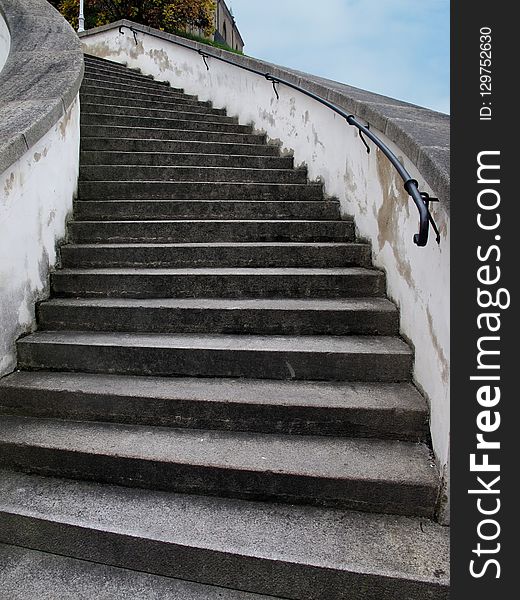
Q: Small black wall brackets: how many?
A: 5